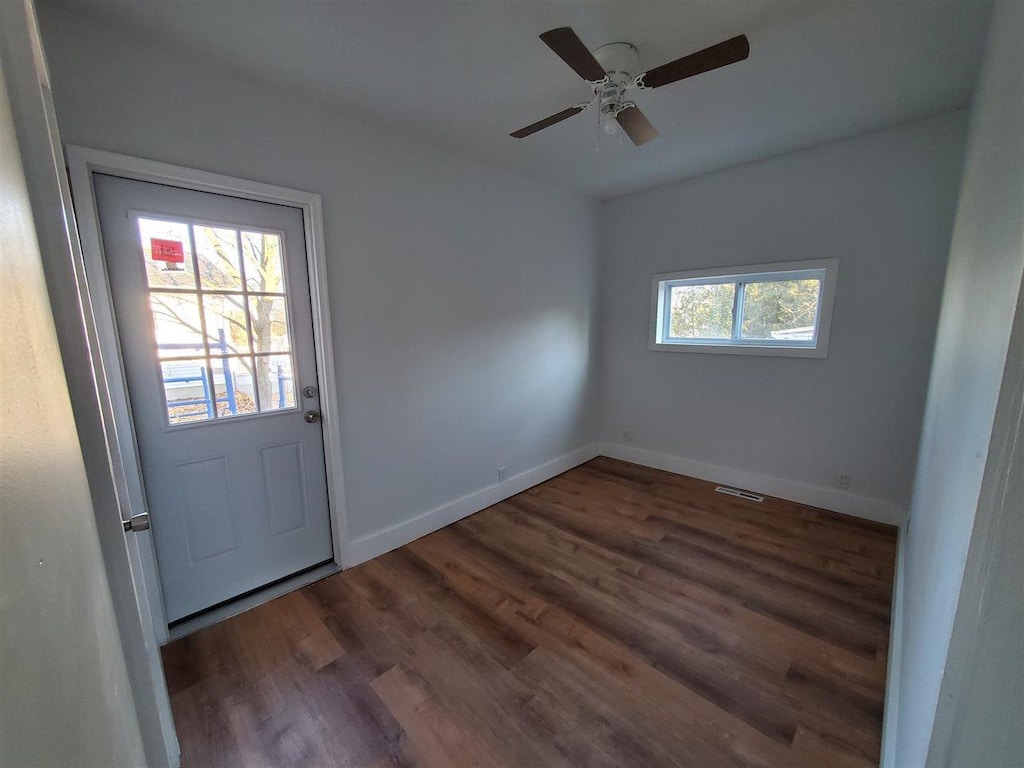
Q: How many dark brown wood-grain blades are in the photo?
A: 4